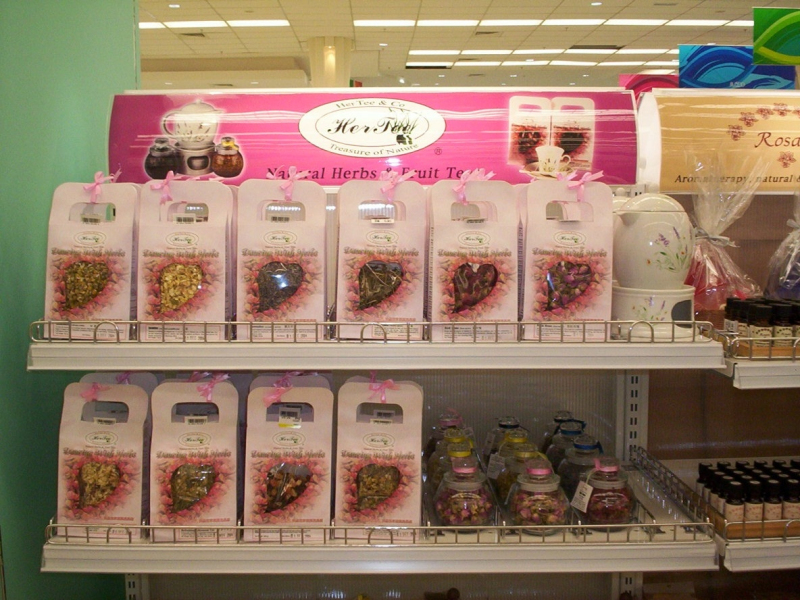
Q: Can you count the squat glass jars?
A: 12